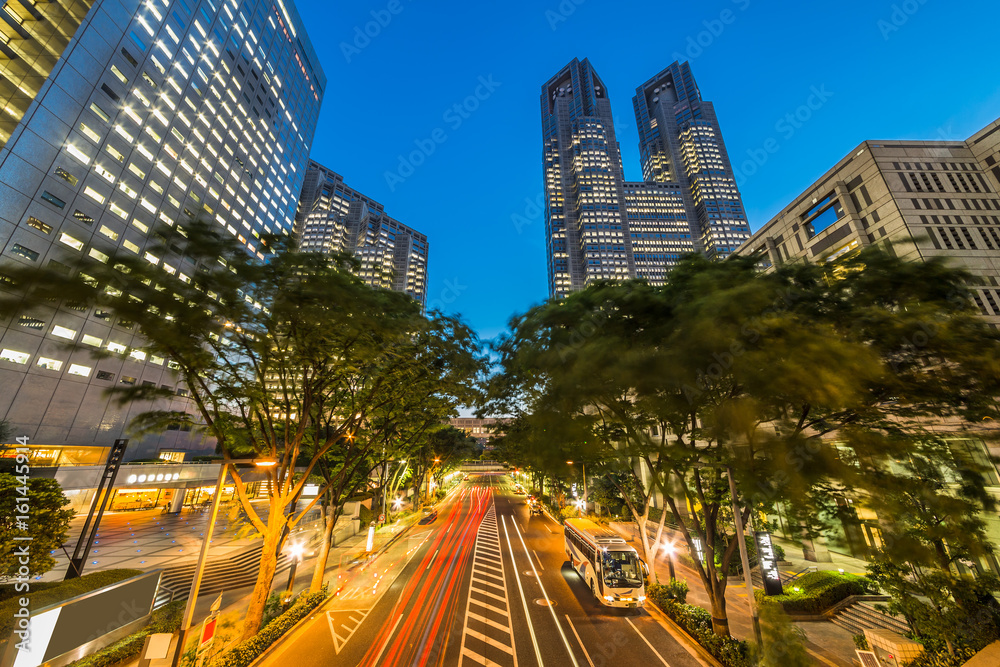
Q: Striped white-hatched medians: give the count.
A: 1